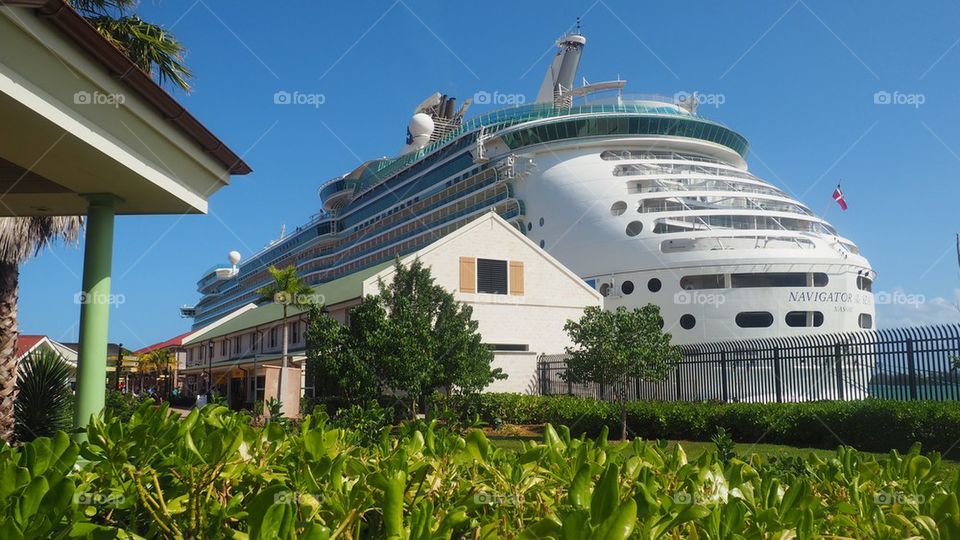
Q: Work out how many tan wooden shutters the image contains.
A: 2